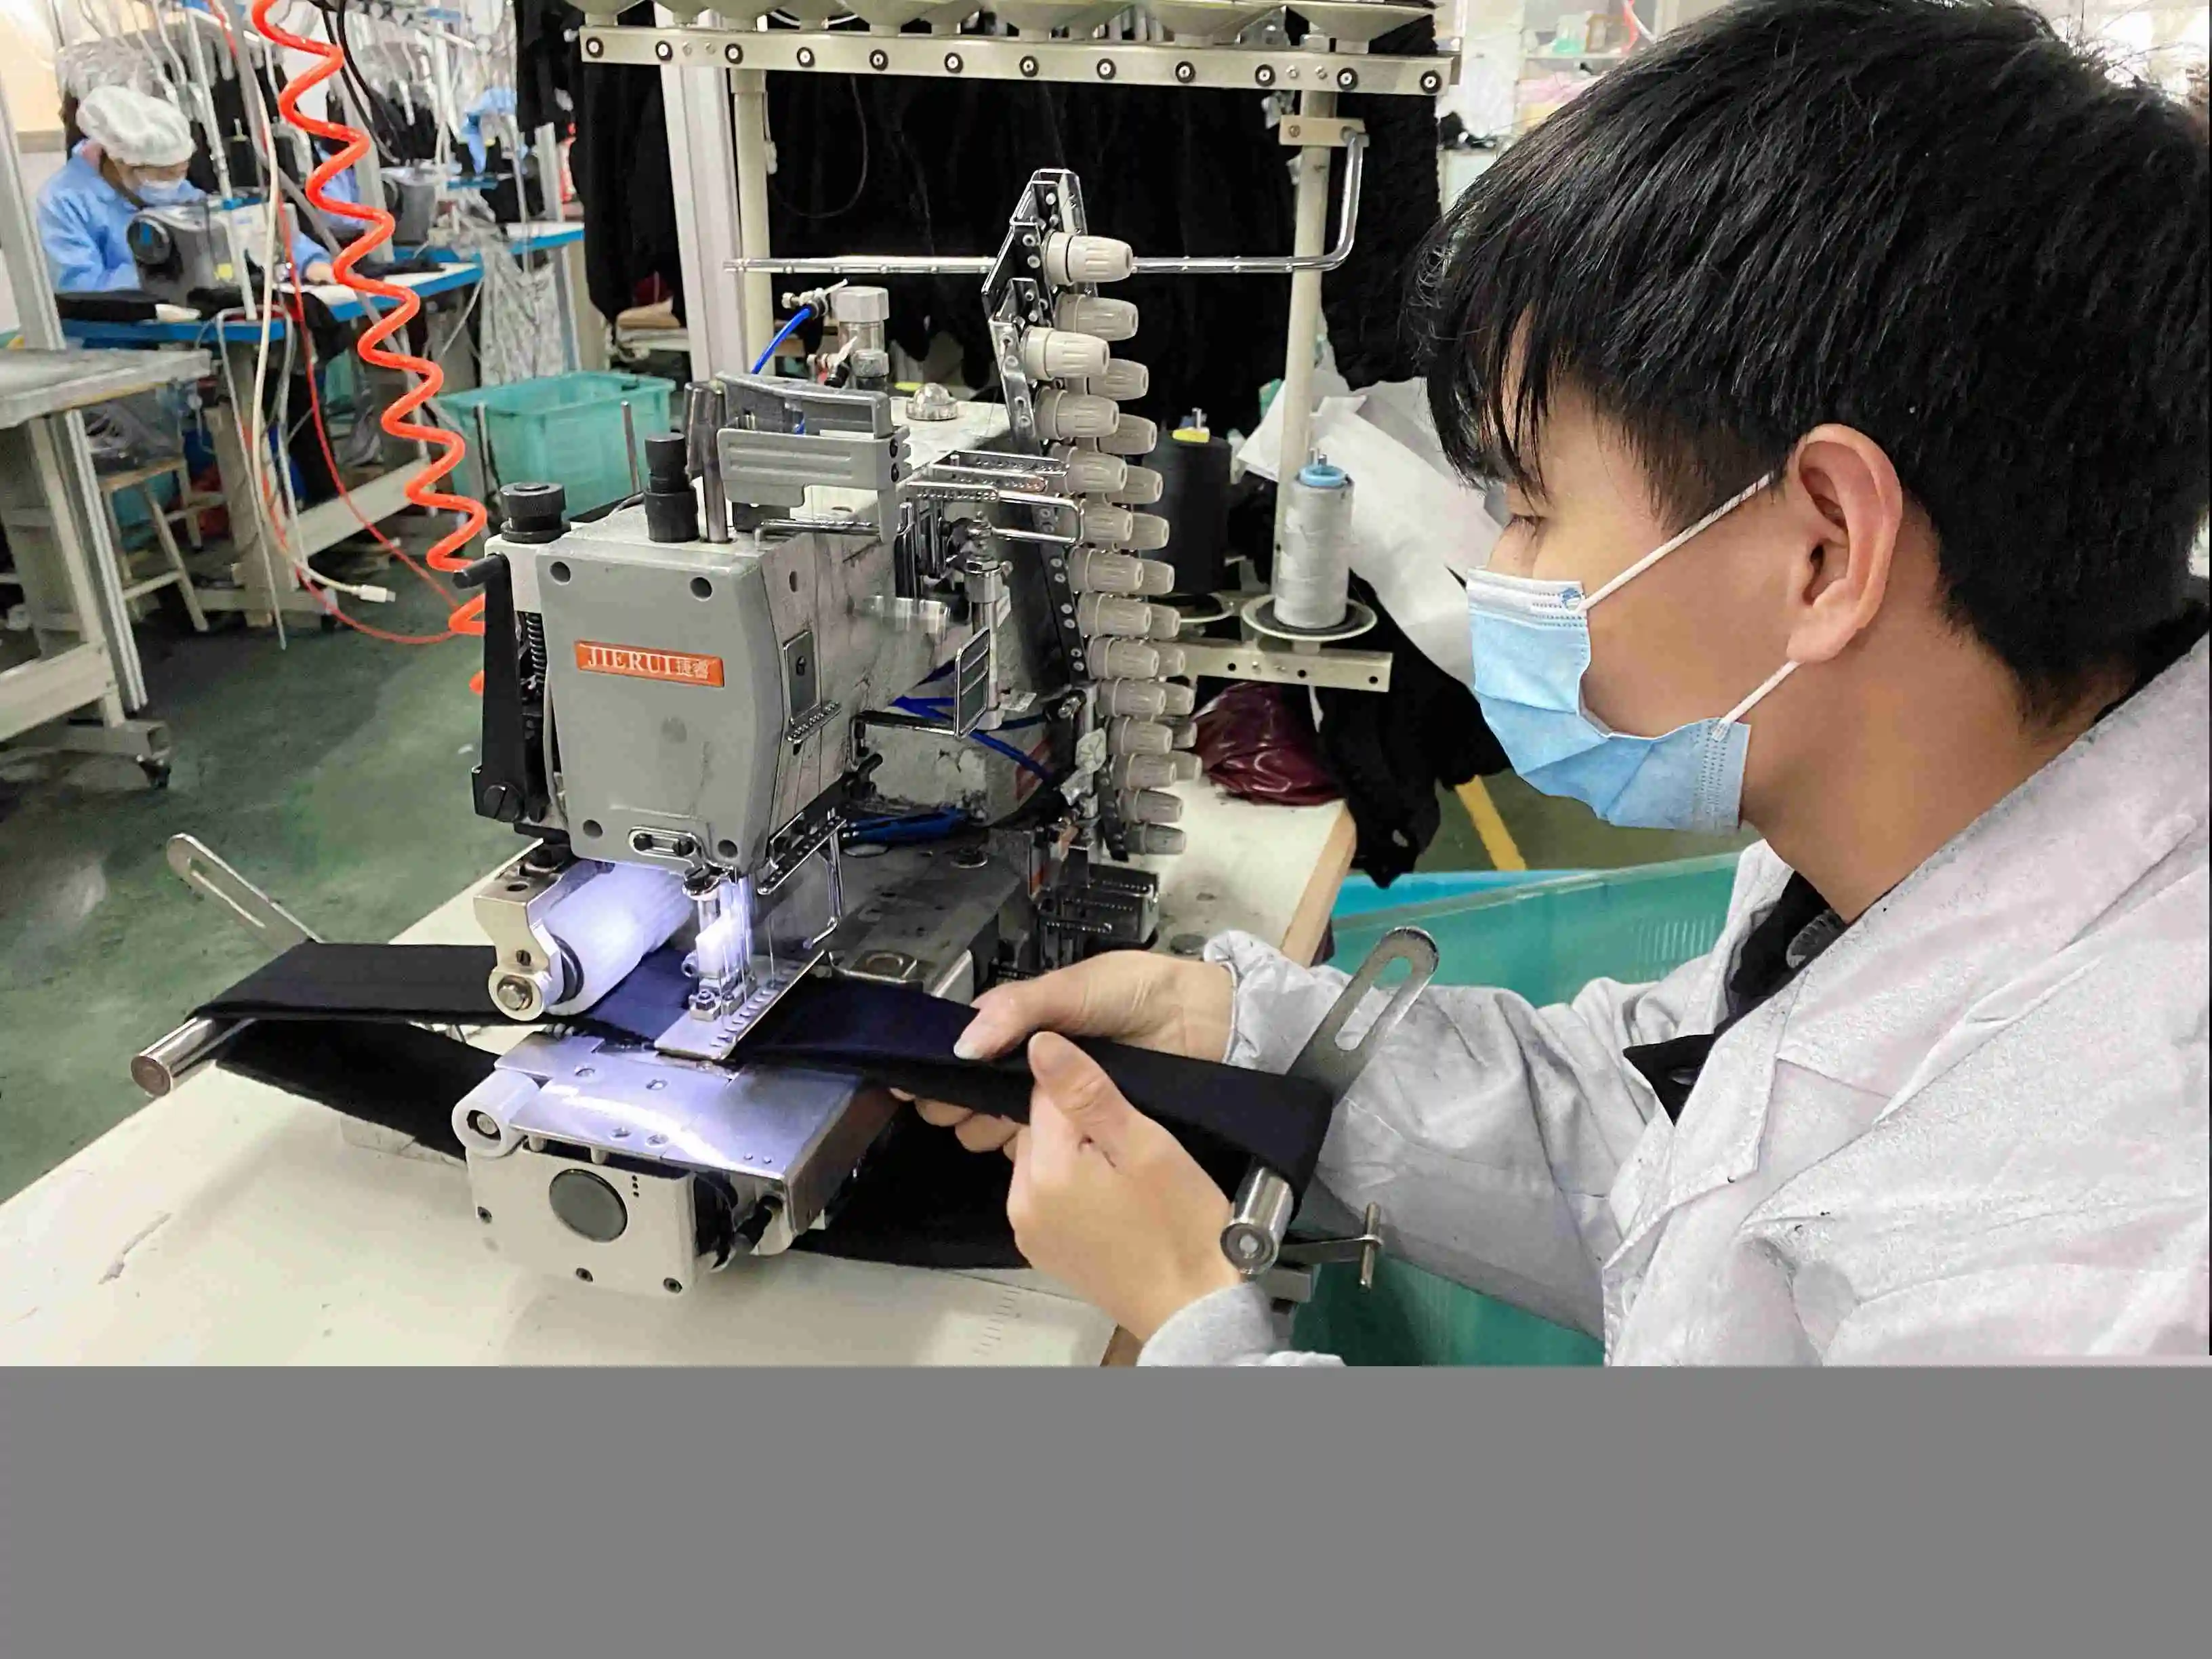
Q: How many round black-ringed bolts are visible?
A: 12